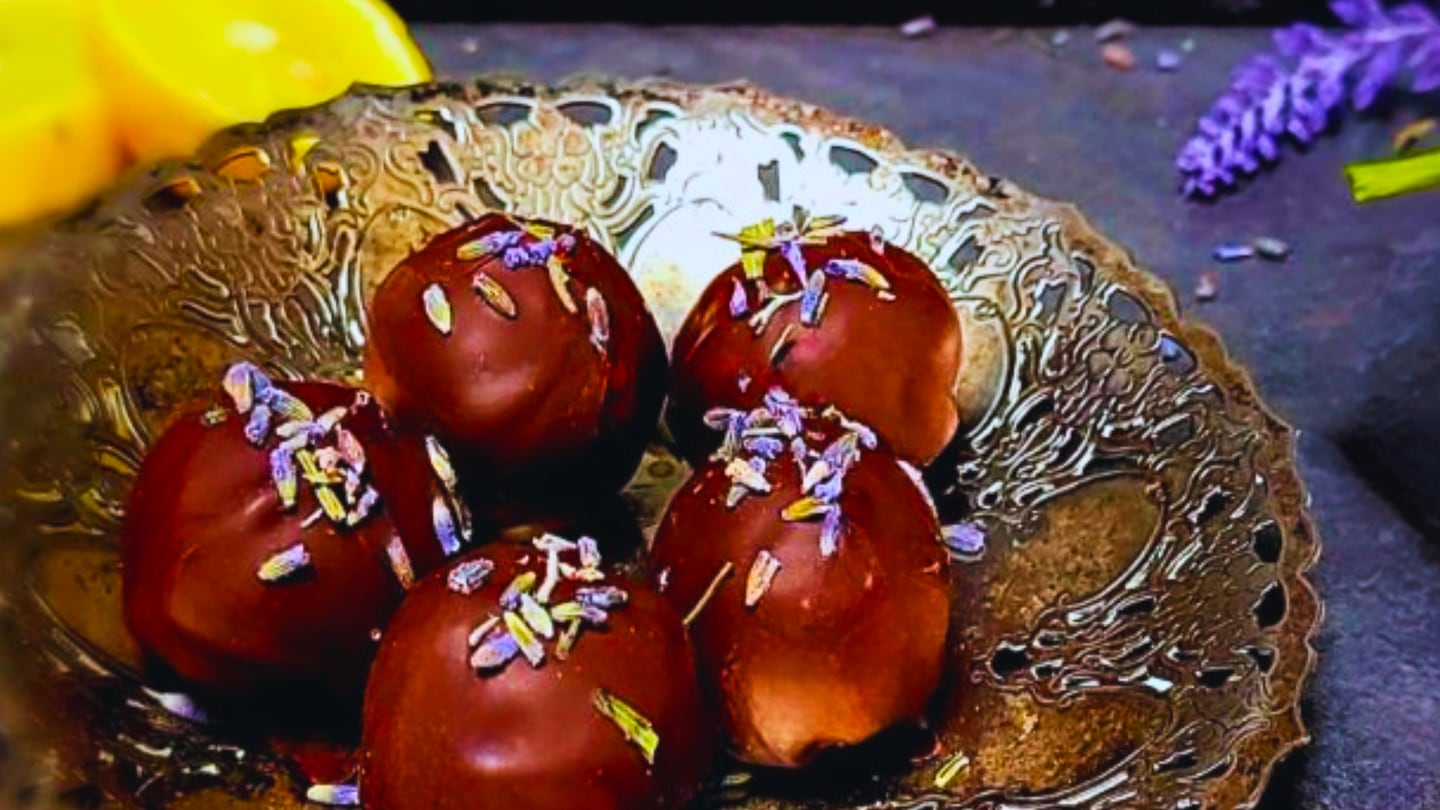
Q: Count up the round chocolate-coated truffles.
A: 5